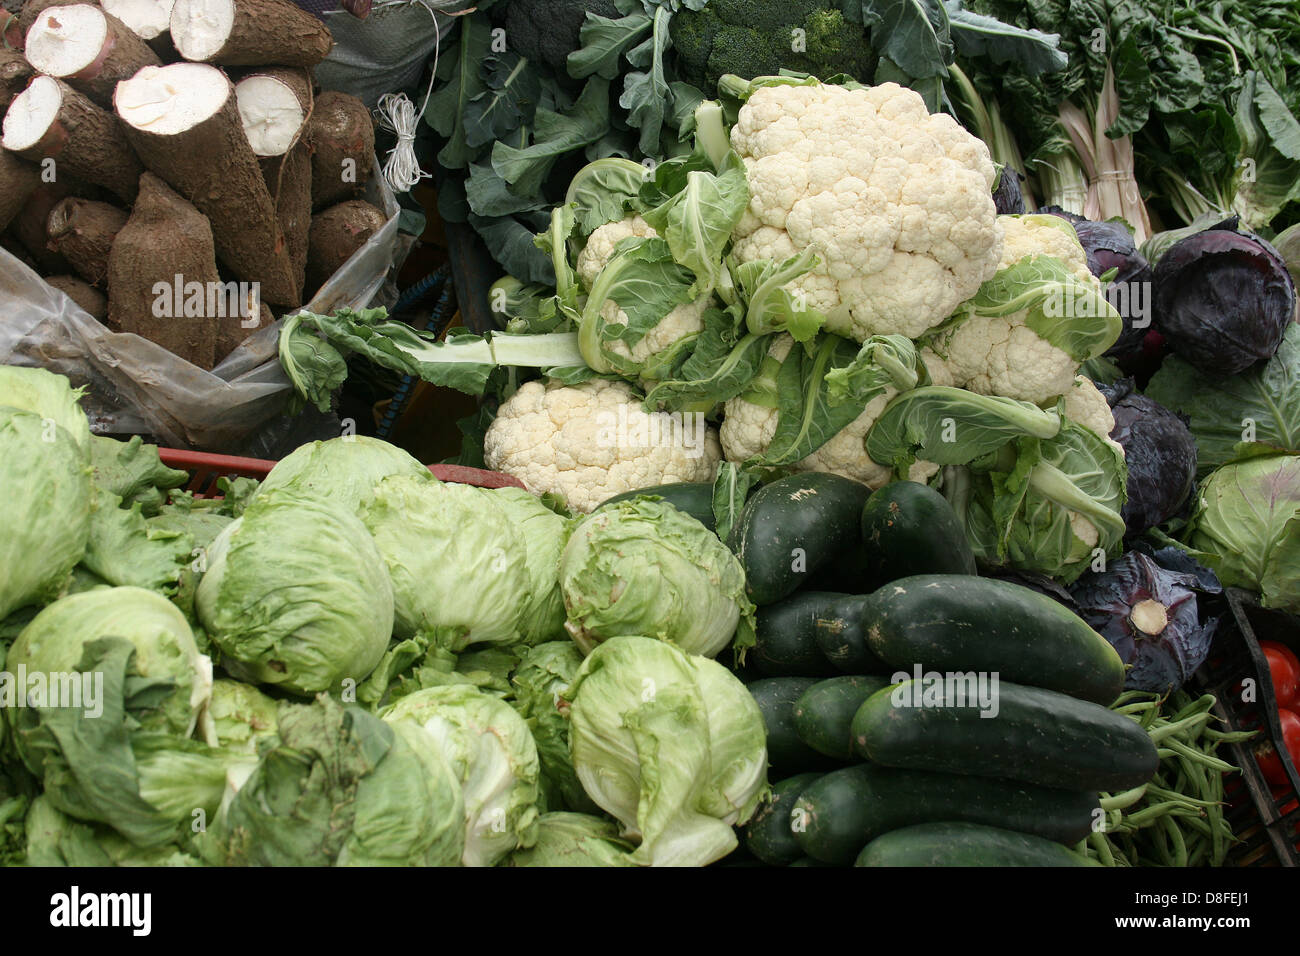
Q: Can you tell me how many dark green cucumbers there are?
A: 12